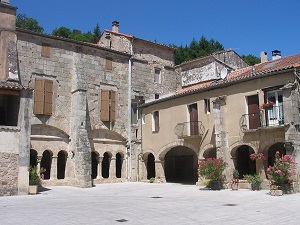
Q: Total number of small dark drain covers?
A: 3